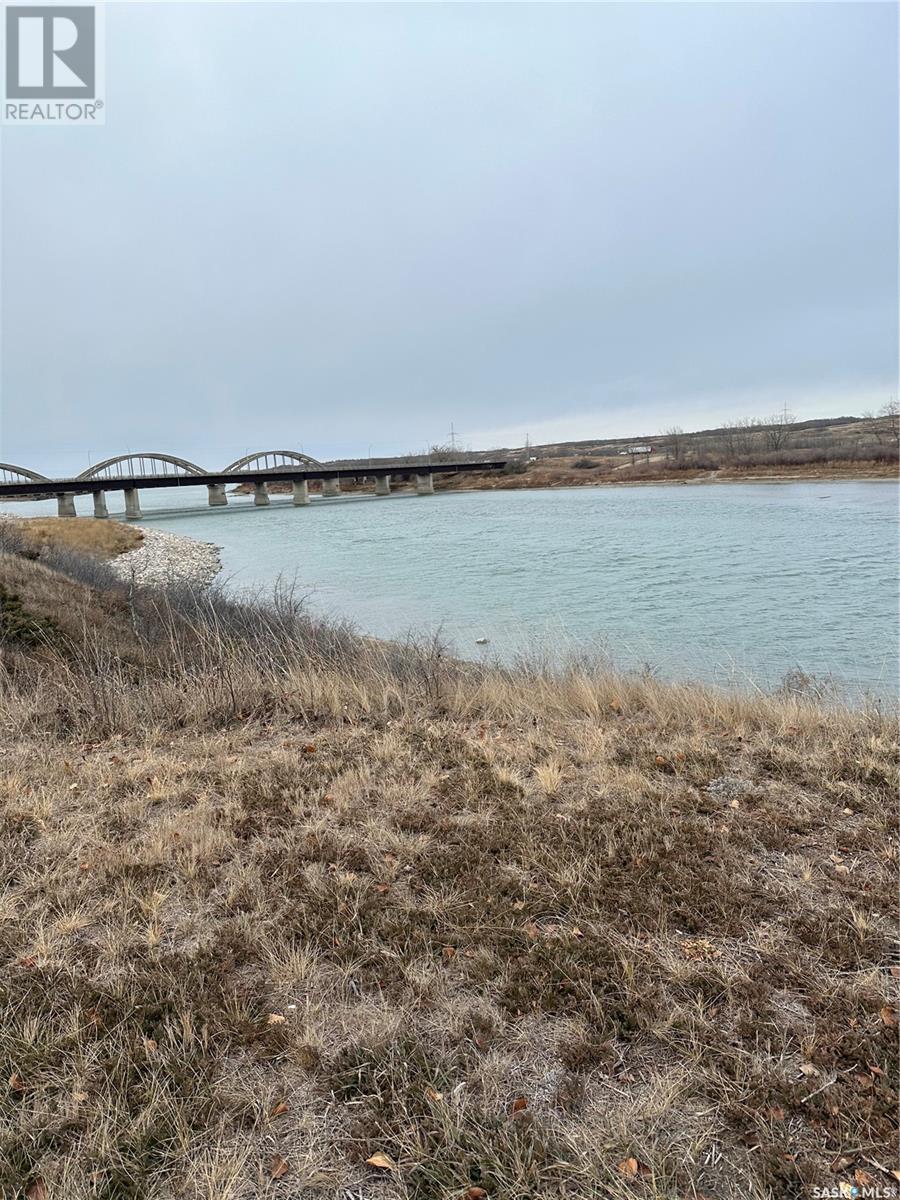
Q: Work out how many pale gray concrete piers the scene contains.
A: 9